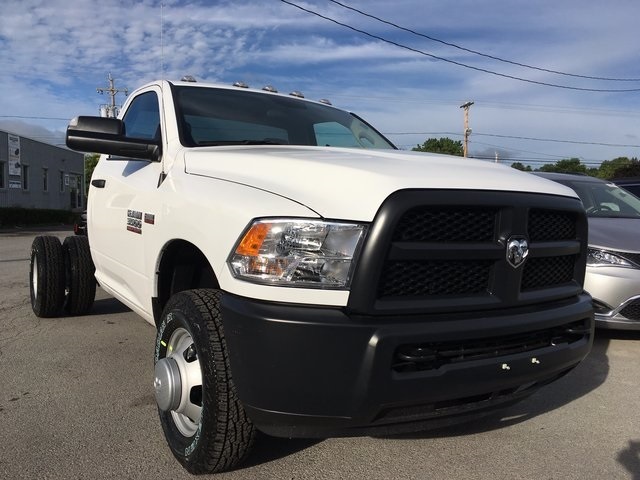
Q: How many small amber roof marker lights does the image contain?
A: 5